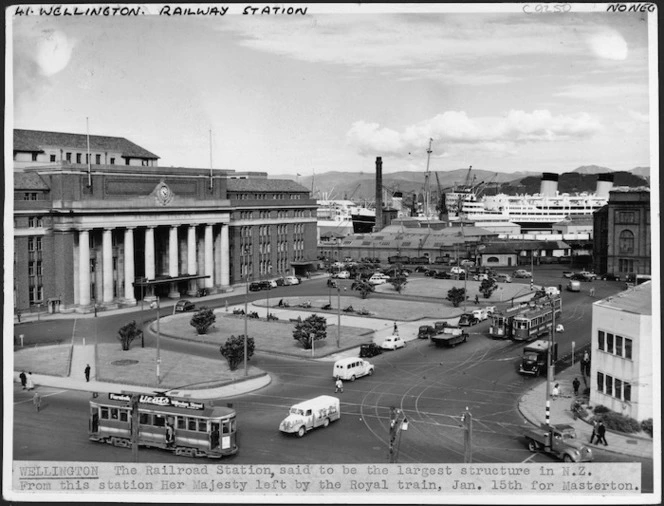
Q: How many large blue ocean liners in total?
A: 0